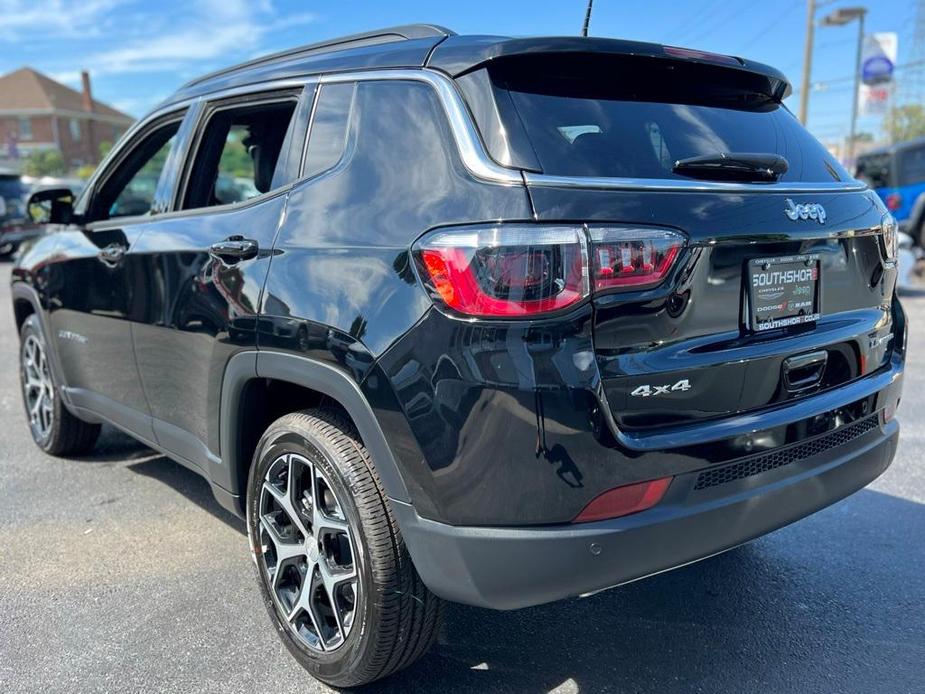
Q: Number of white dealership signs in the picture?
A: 1